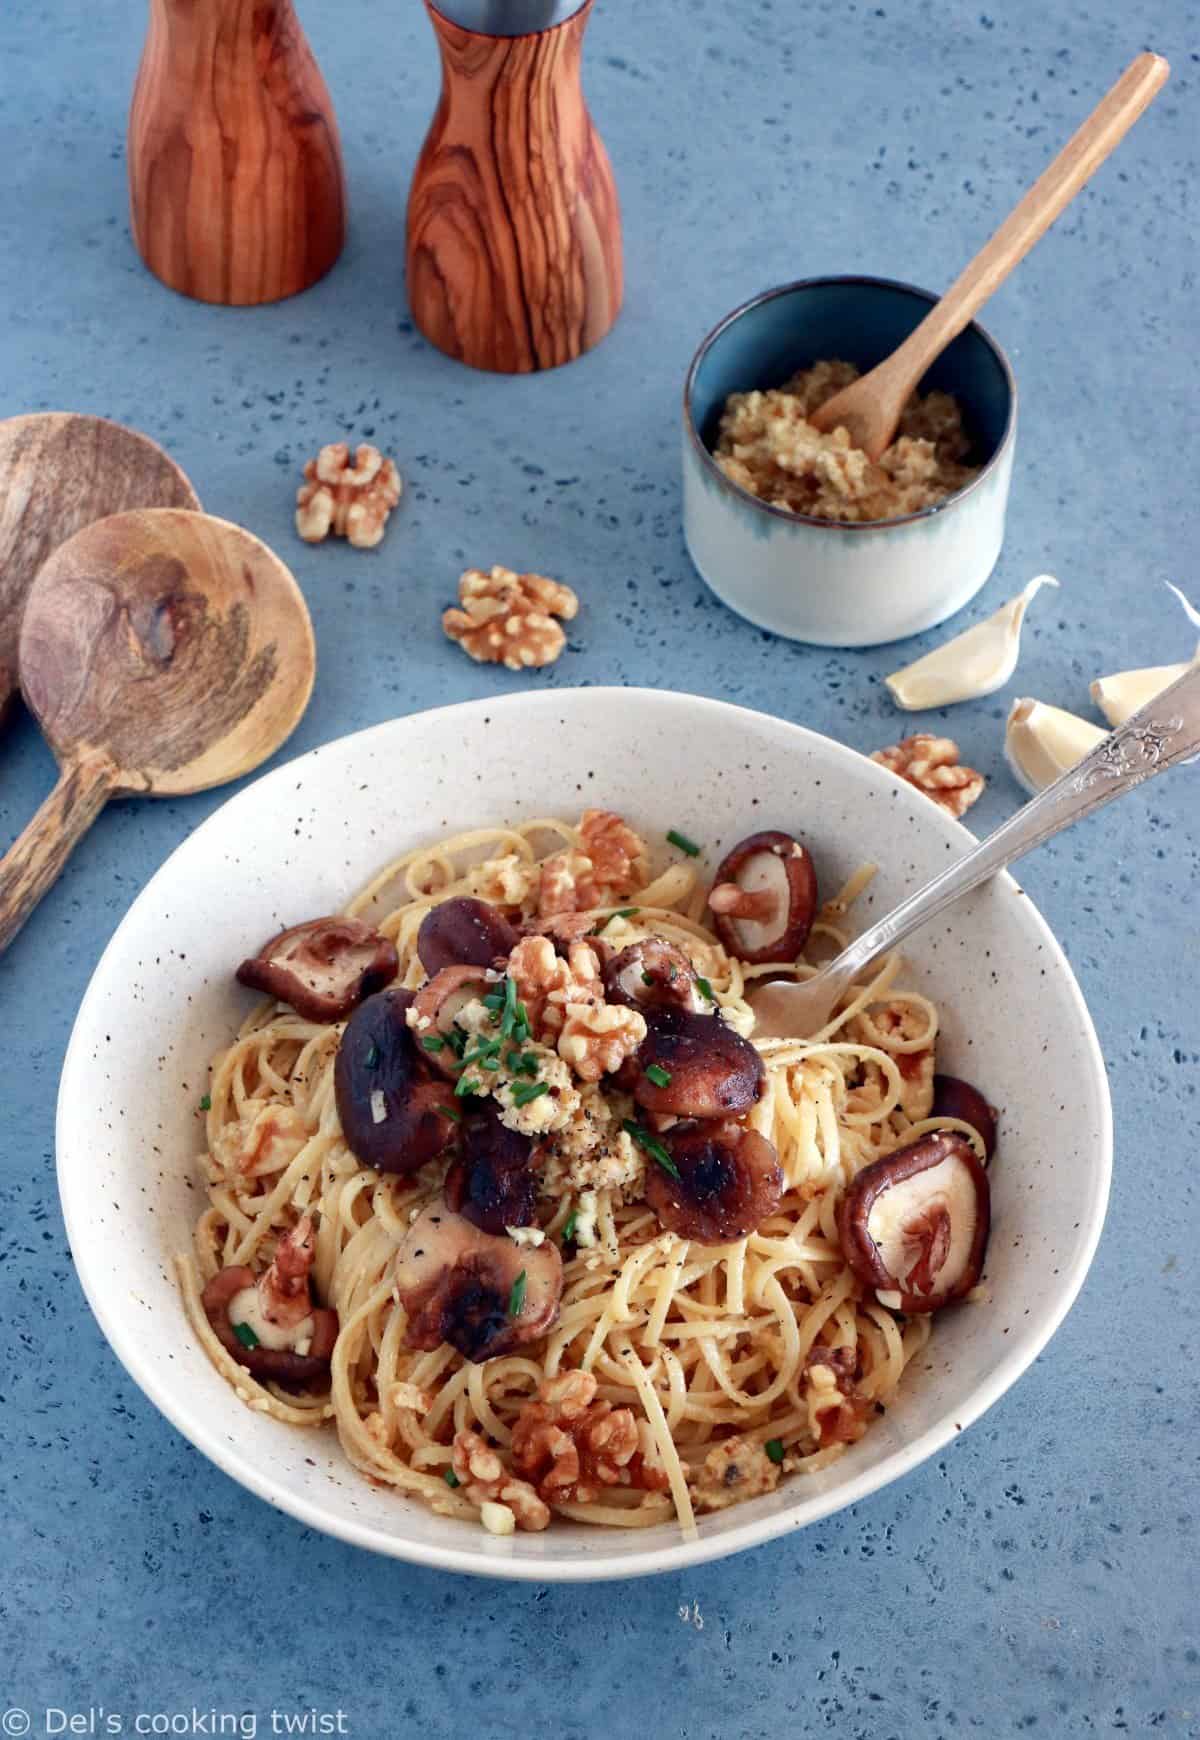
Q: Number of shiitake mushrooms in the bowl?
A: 13